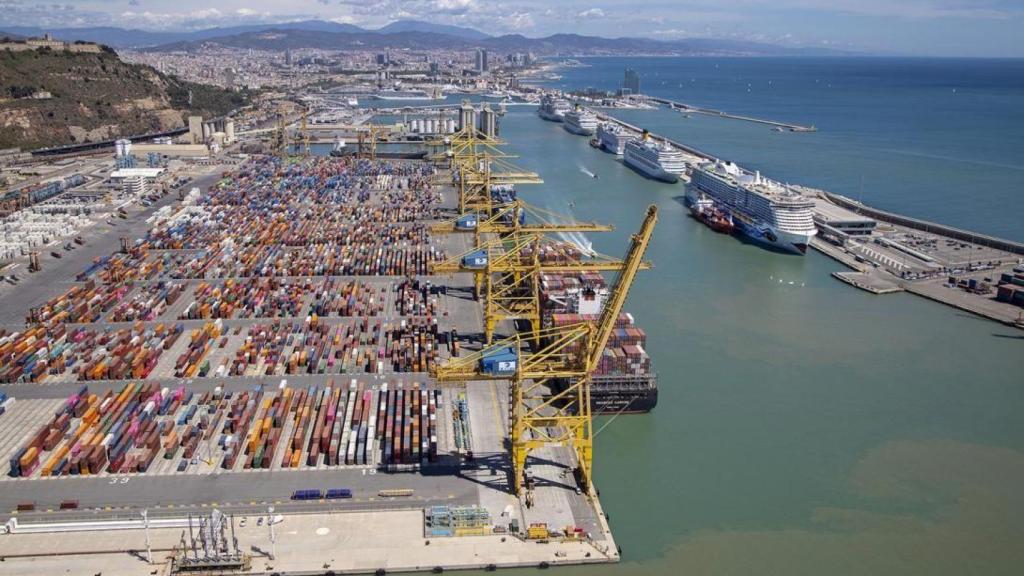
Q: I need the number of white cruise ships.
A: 5